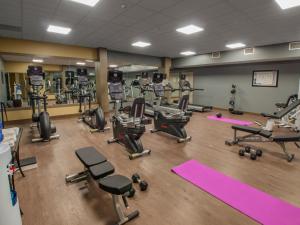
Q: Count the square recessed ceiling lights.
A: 7